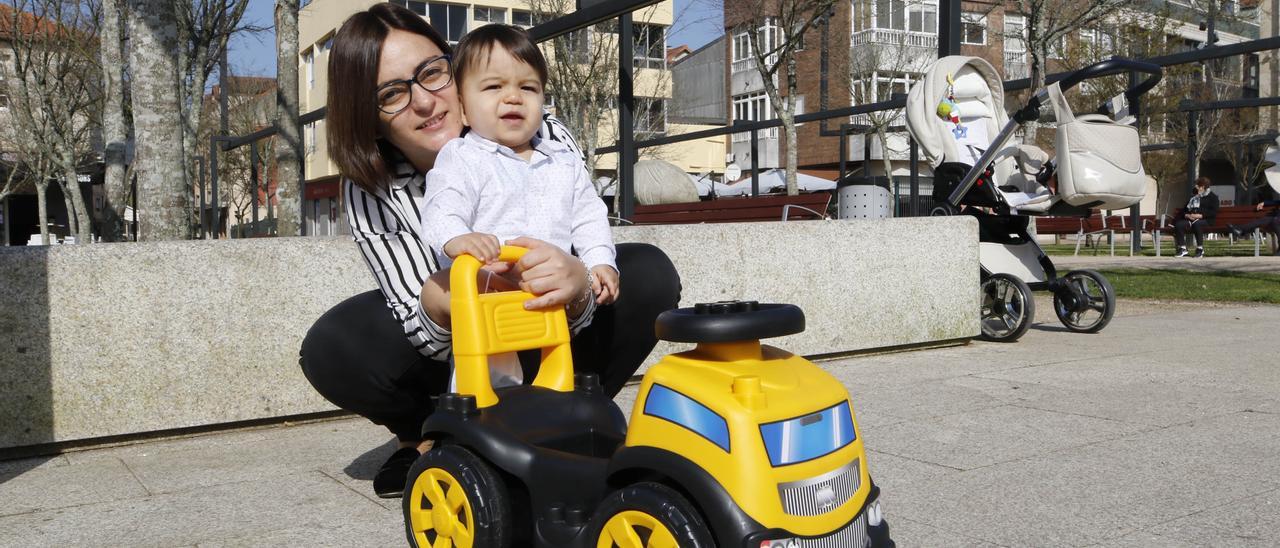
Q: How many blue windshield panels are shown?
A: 2